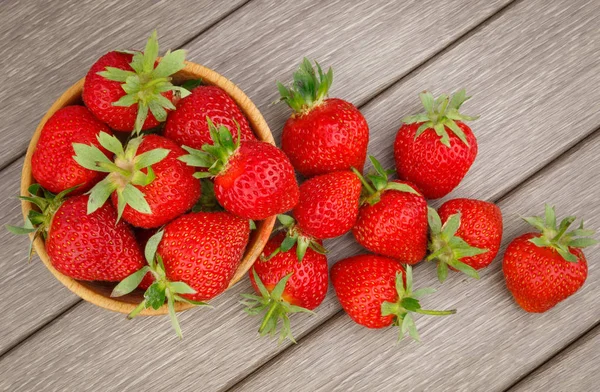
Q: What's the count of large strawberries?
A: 15